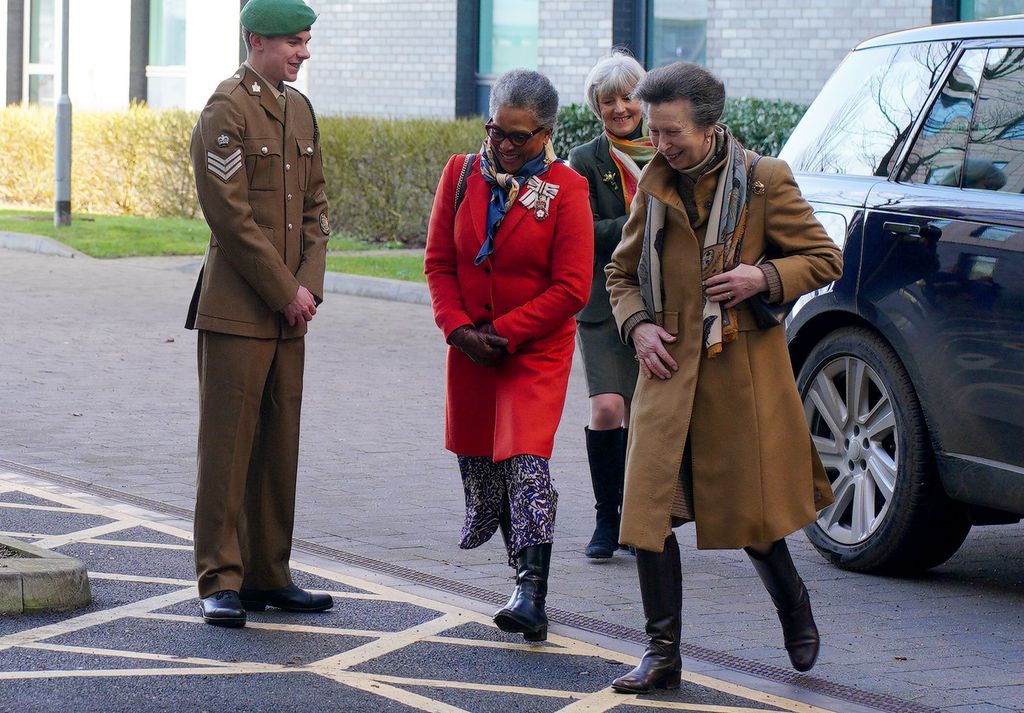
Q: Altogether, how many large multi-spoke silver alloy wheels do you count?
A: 1